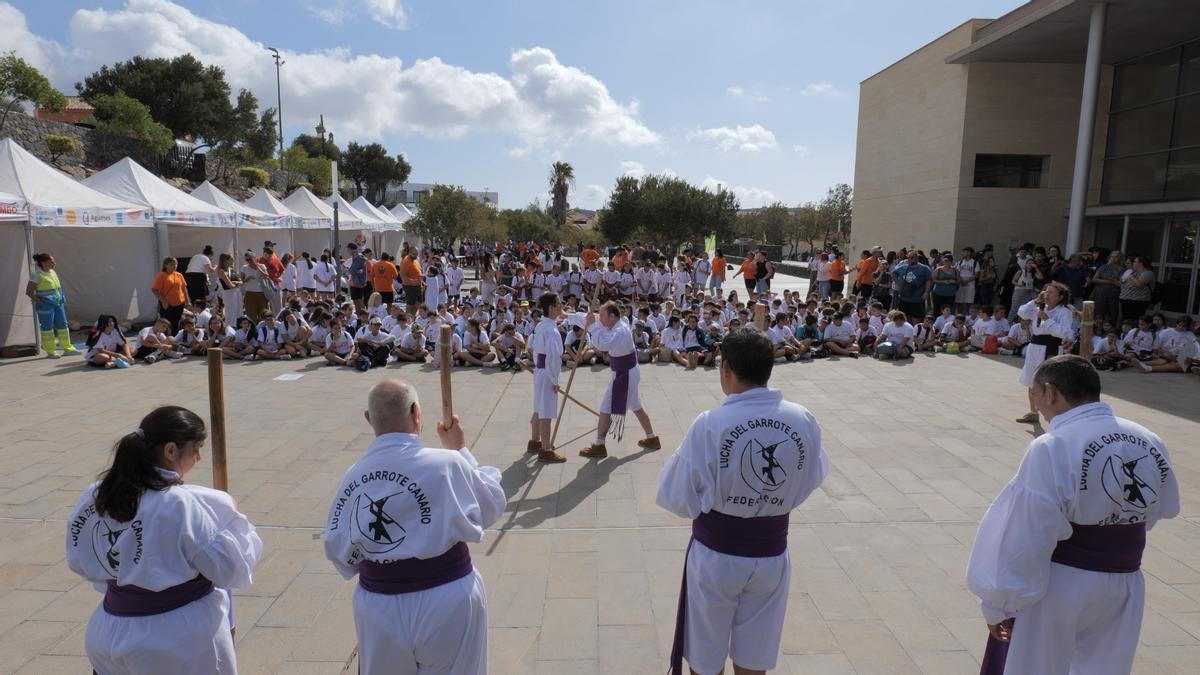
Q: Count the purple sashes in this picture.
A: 6